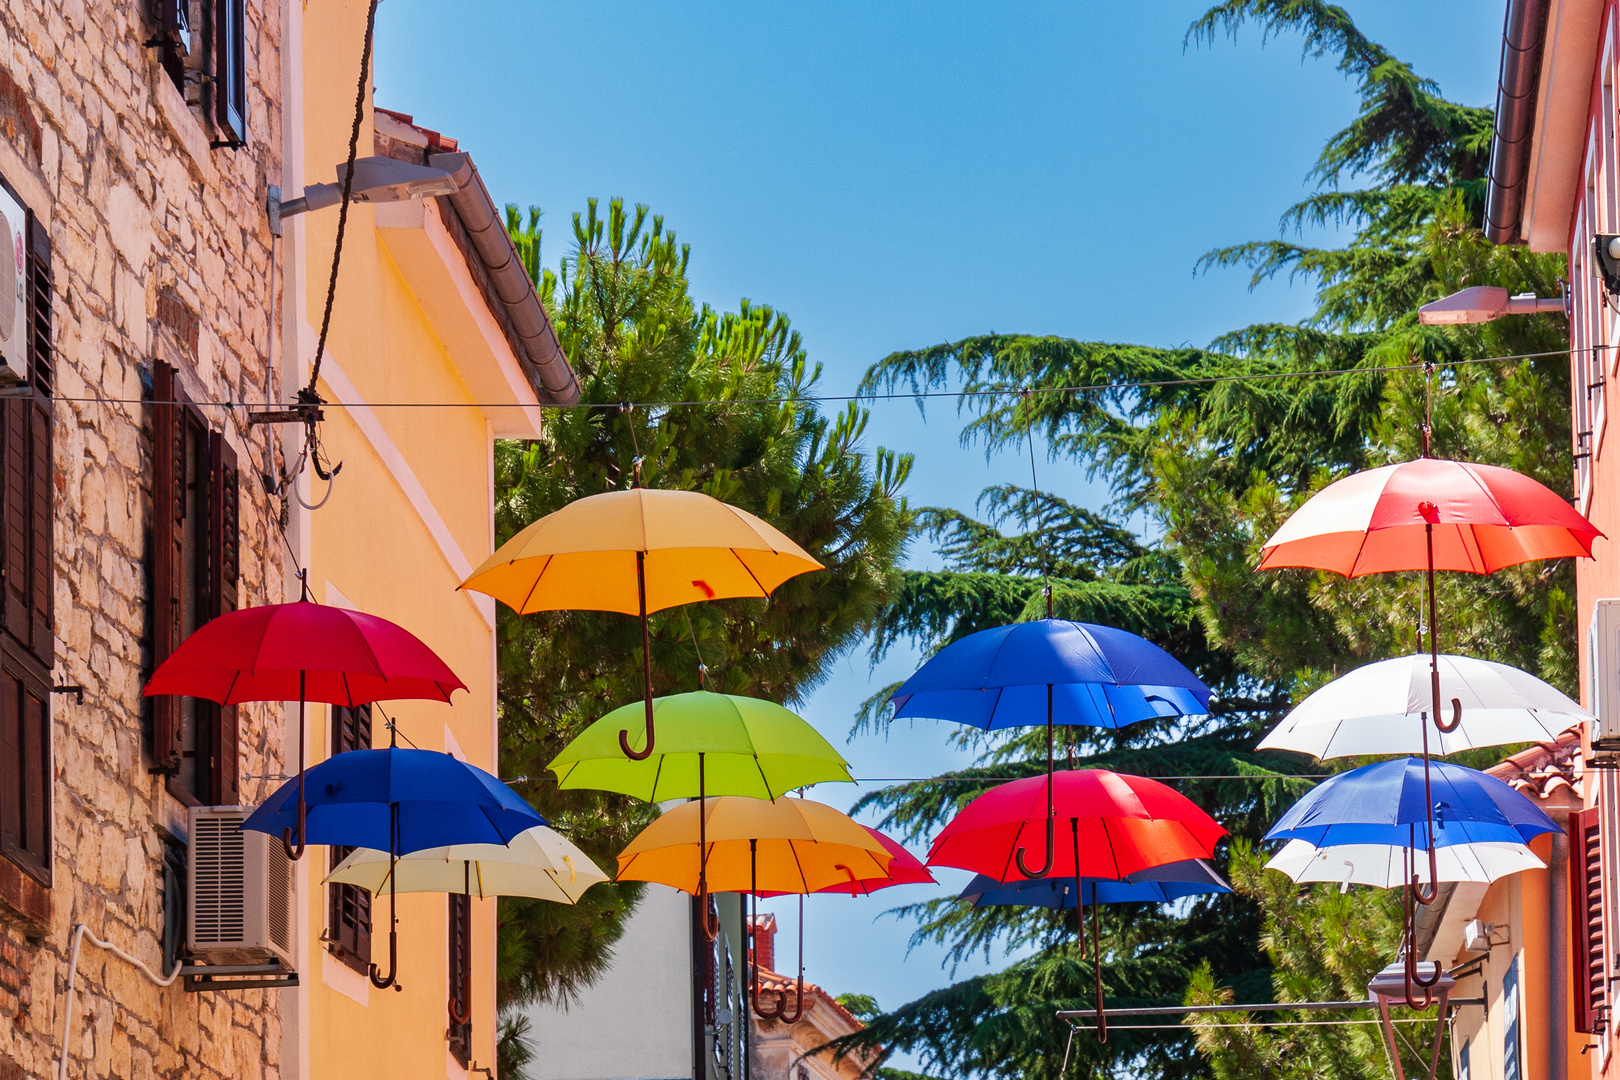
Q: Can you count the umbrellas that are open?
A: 14